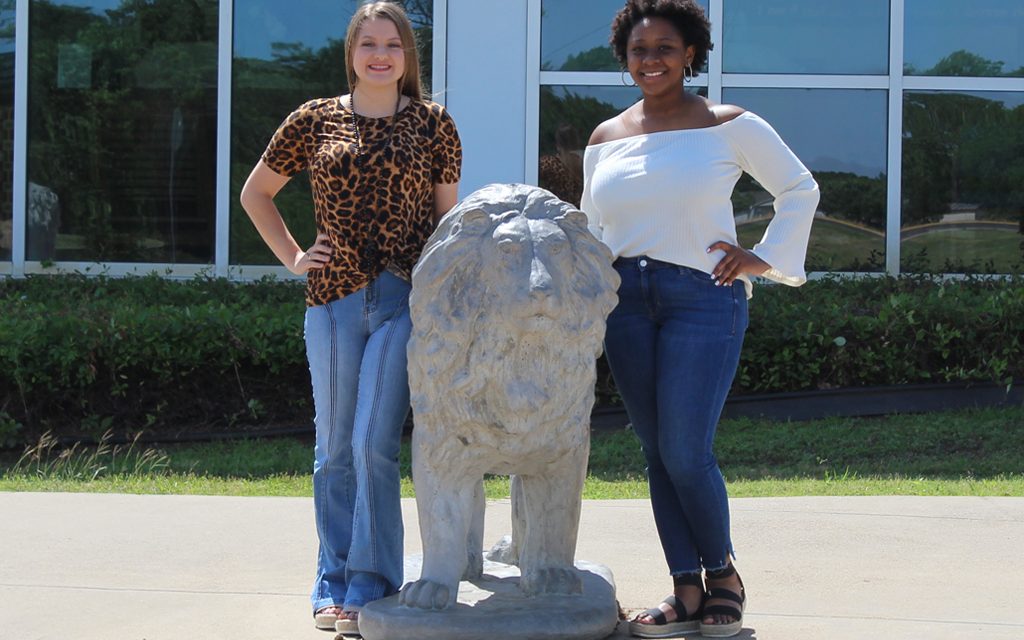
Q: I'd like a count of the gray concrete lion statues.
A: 1